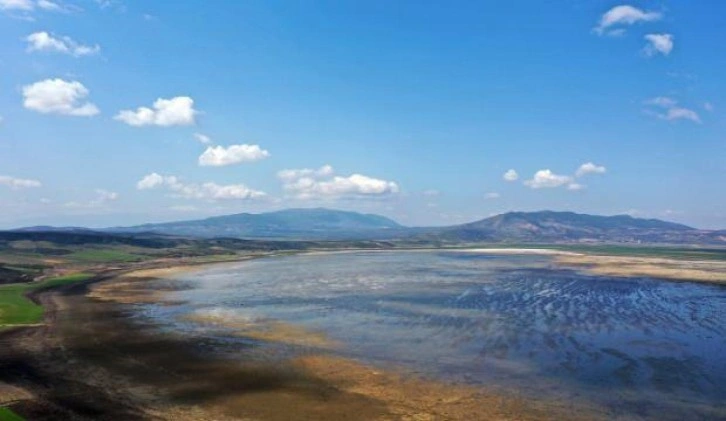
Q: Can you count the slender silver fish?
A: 0